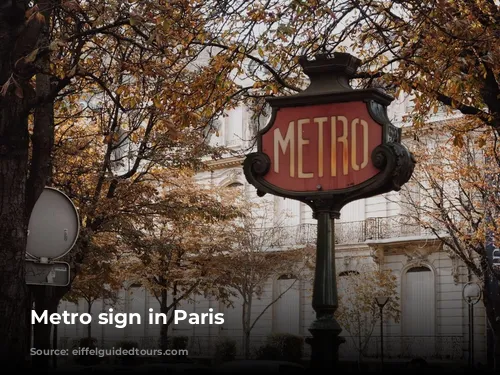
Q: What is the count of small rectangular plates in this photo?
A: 1